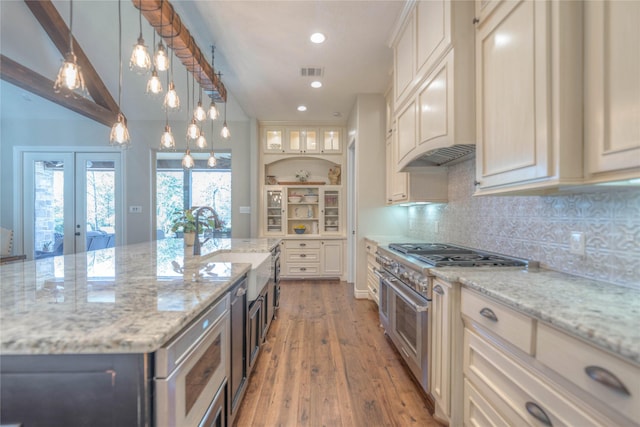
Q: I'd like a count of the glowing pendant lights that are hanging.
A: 14